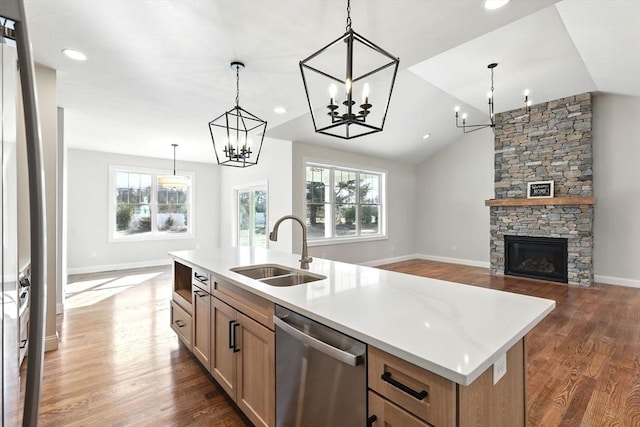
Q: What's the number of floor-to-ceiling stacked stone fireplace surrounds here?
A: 1